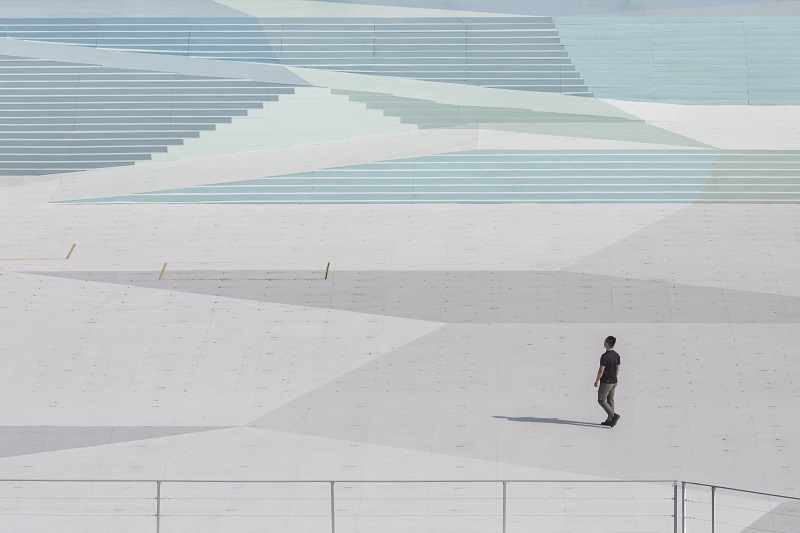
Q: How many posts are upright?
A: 6